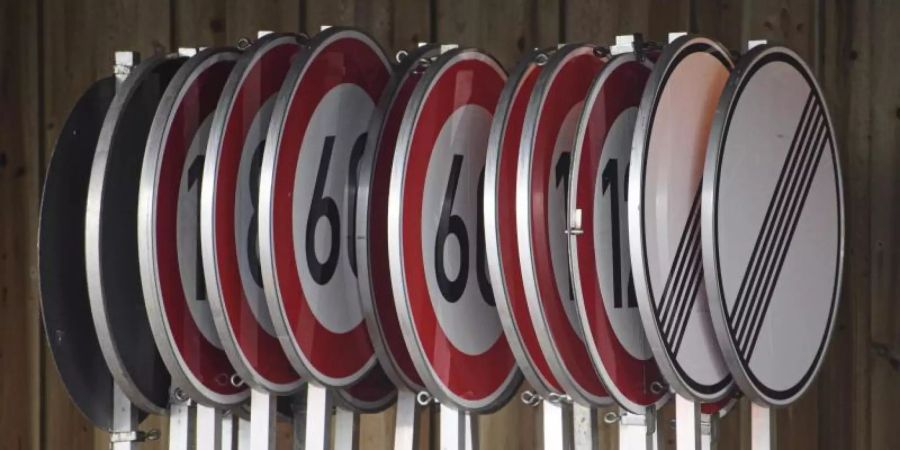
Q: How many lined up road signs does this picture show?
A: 12